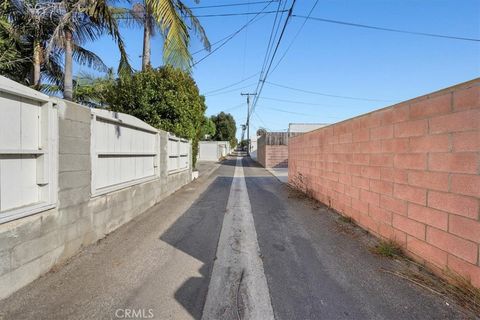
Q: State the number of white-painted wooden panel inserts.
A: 3